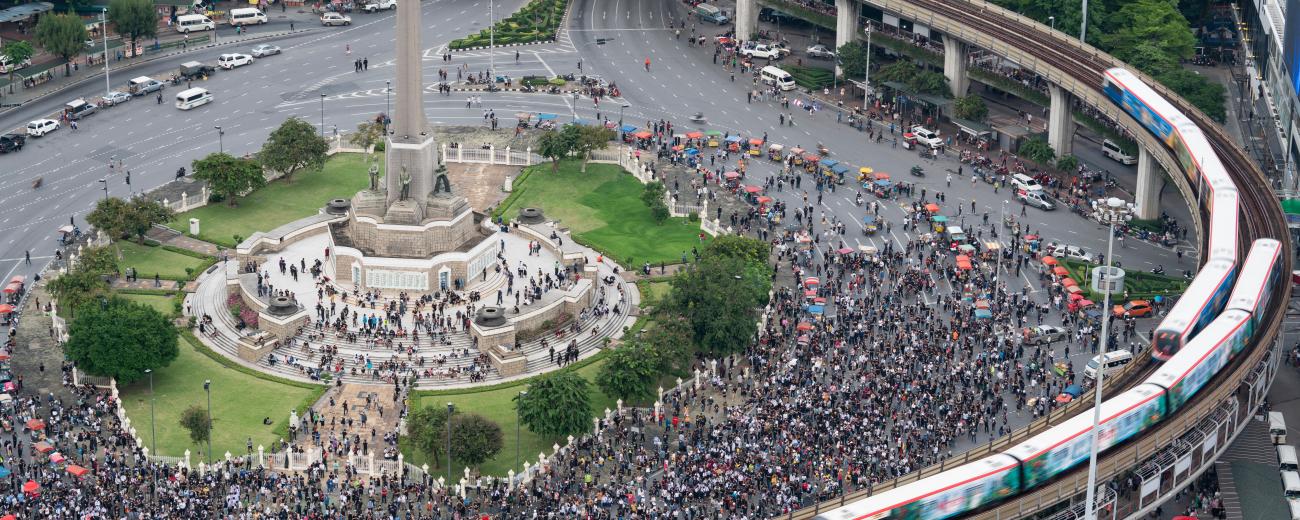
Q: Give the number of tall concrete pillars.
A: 5